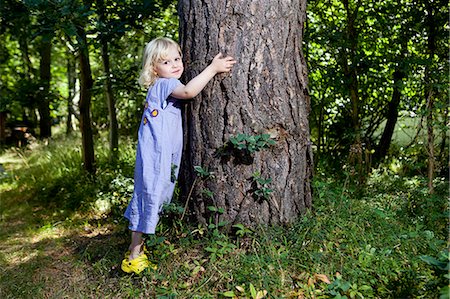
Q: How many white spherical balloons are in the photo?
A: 0